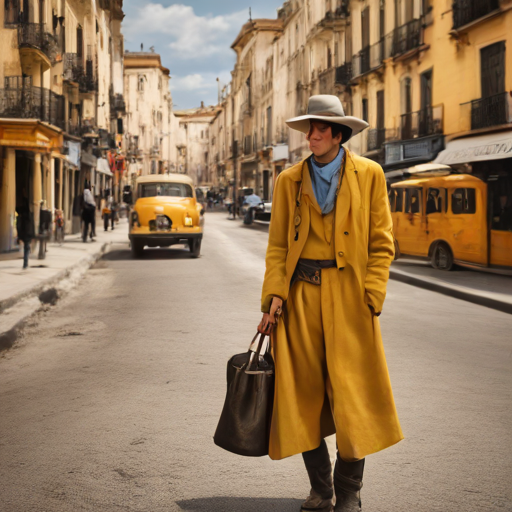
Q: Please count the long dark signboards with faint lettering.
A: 1